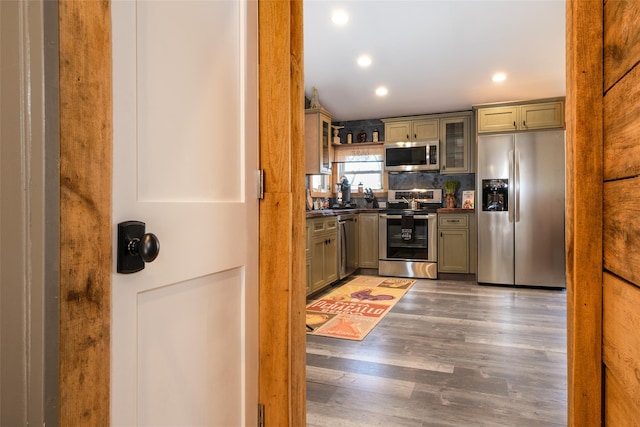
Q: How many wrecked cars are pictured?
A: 0